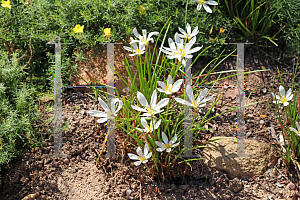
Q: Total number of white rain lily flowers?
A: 15